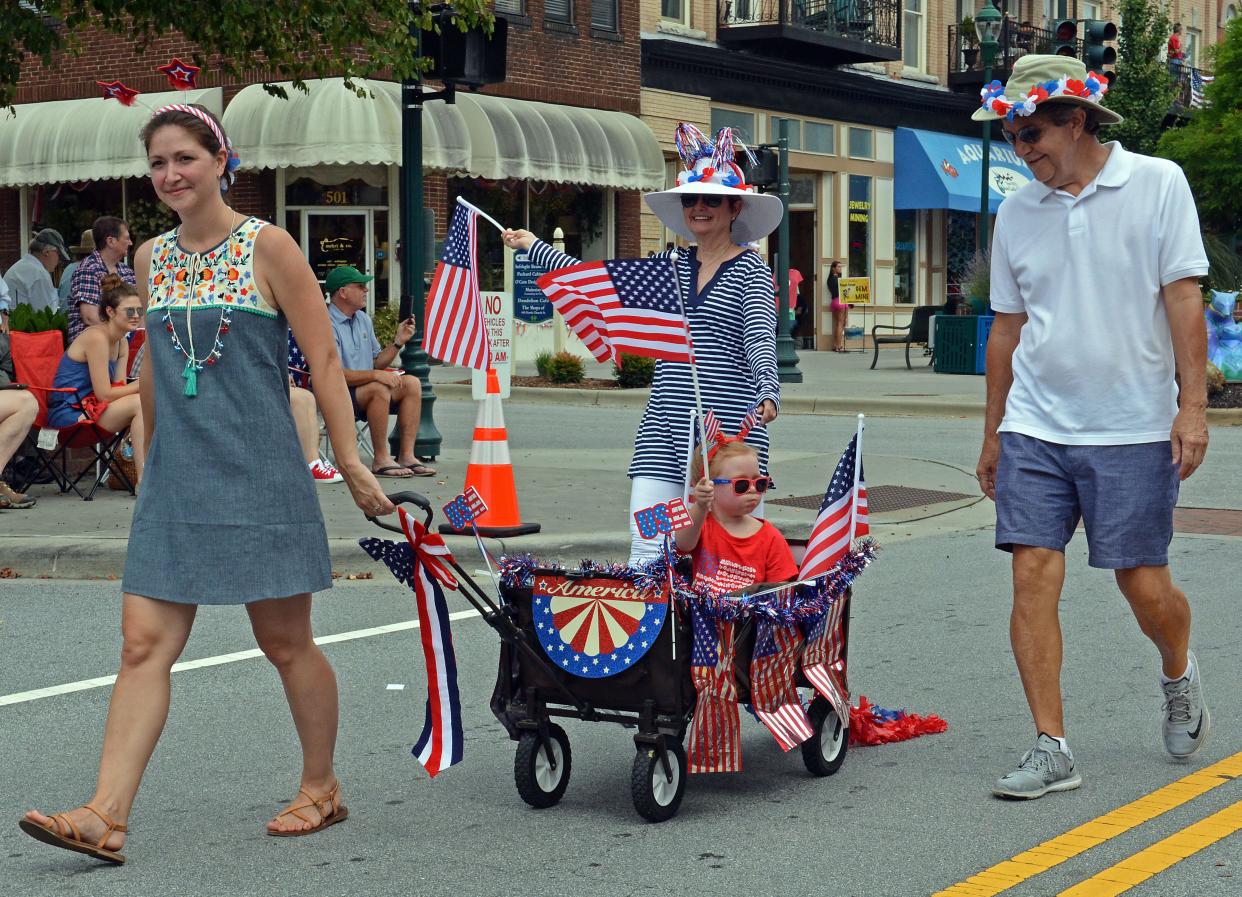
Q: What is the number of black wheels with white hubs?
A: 3